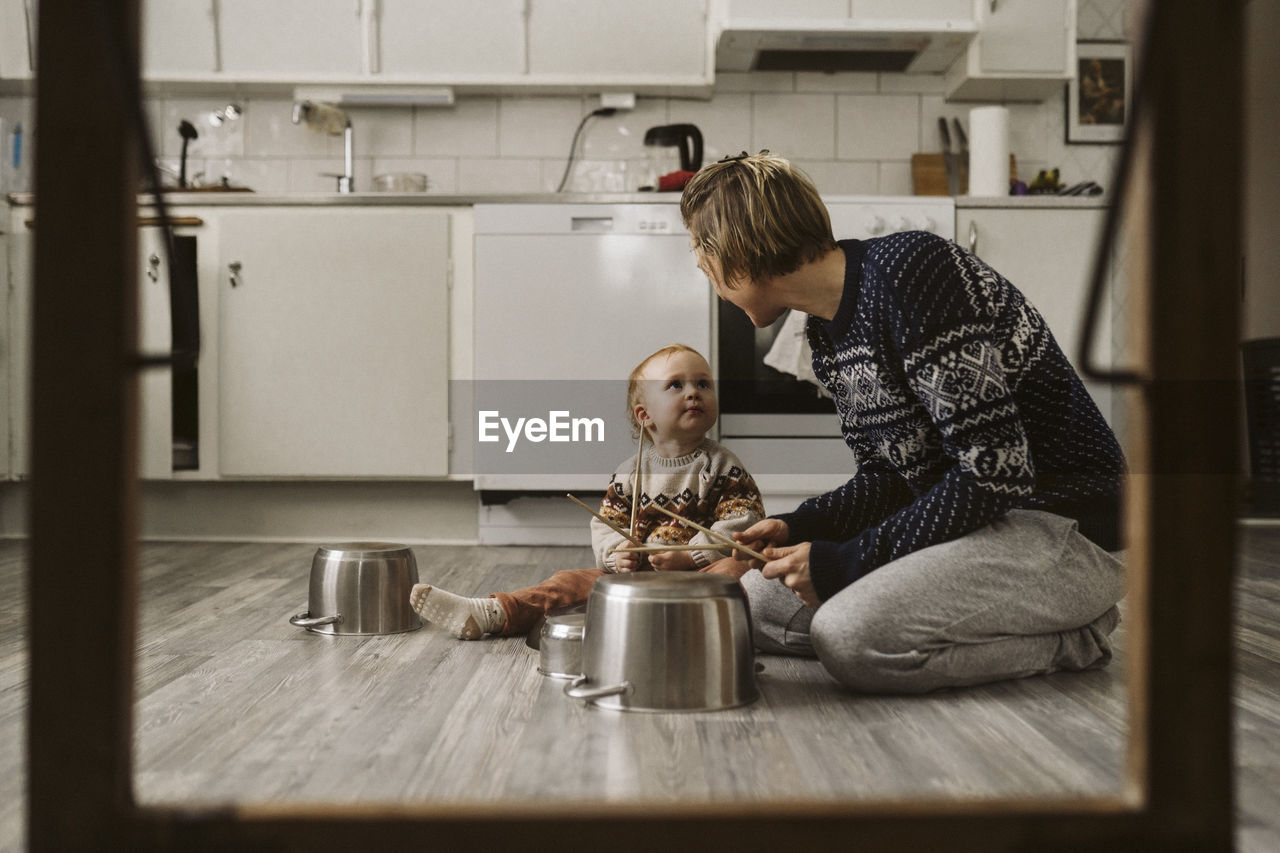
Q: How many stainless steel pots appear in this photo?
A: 3